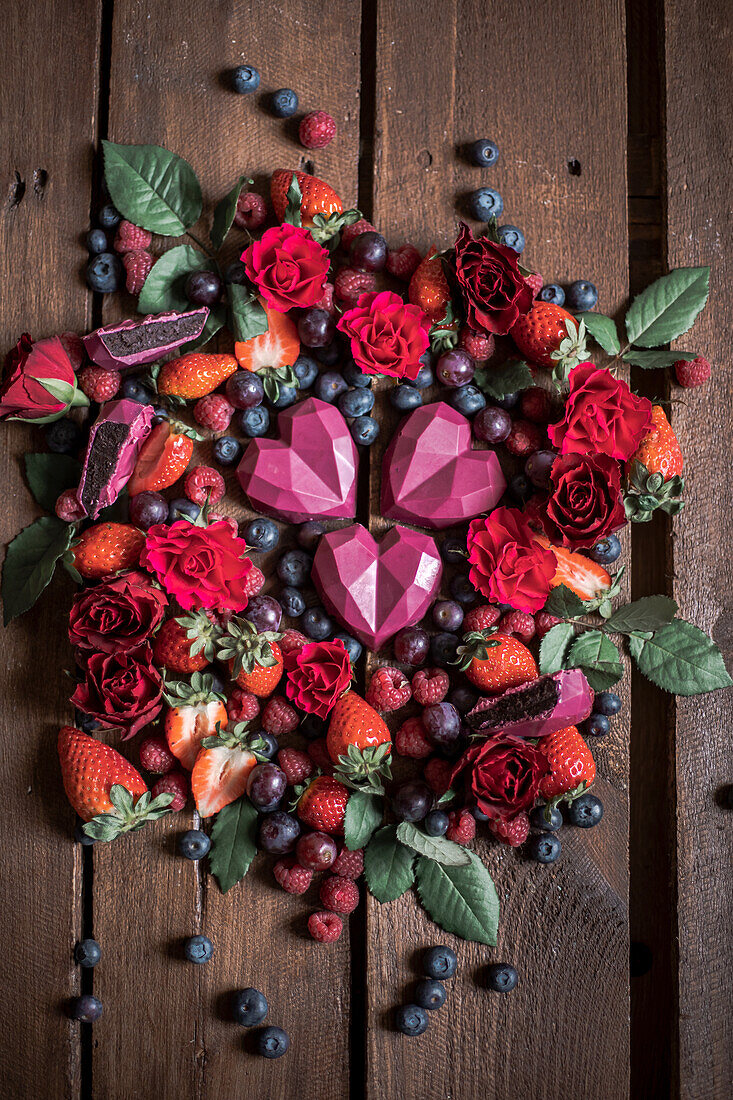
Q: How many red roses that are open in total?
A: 11